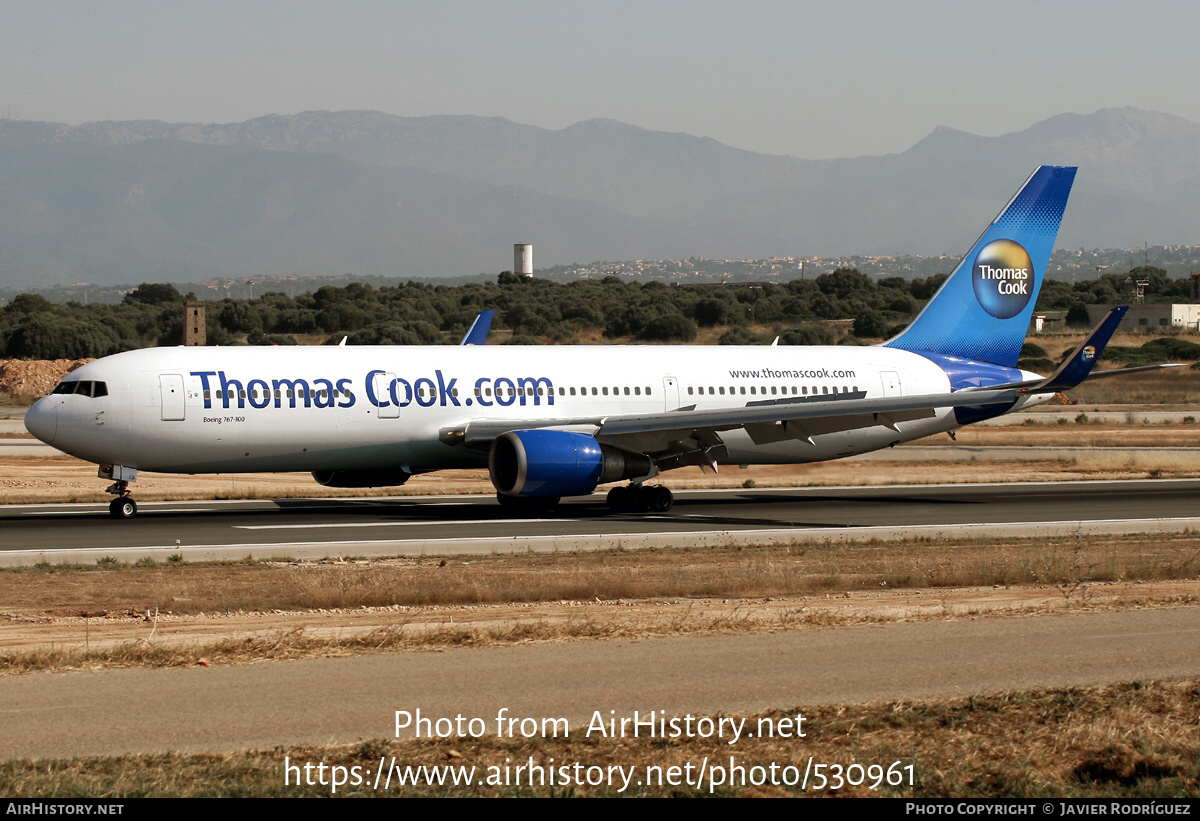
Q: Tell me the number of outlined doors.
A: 4